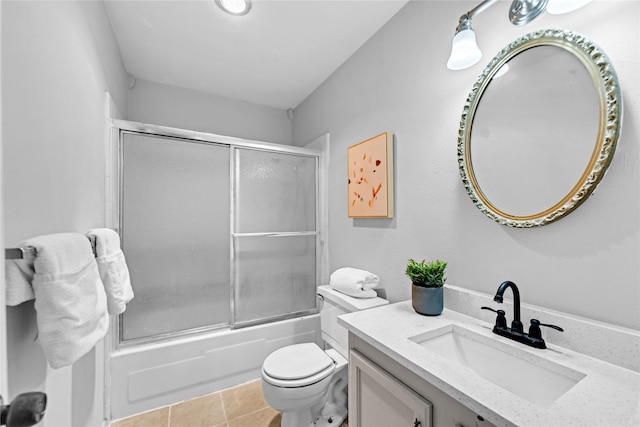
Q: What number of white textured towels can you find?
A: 3